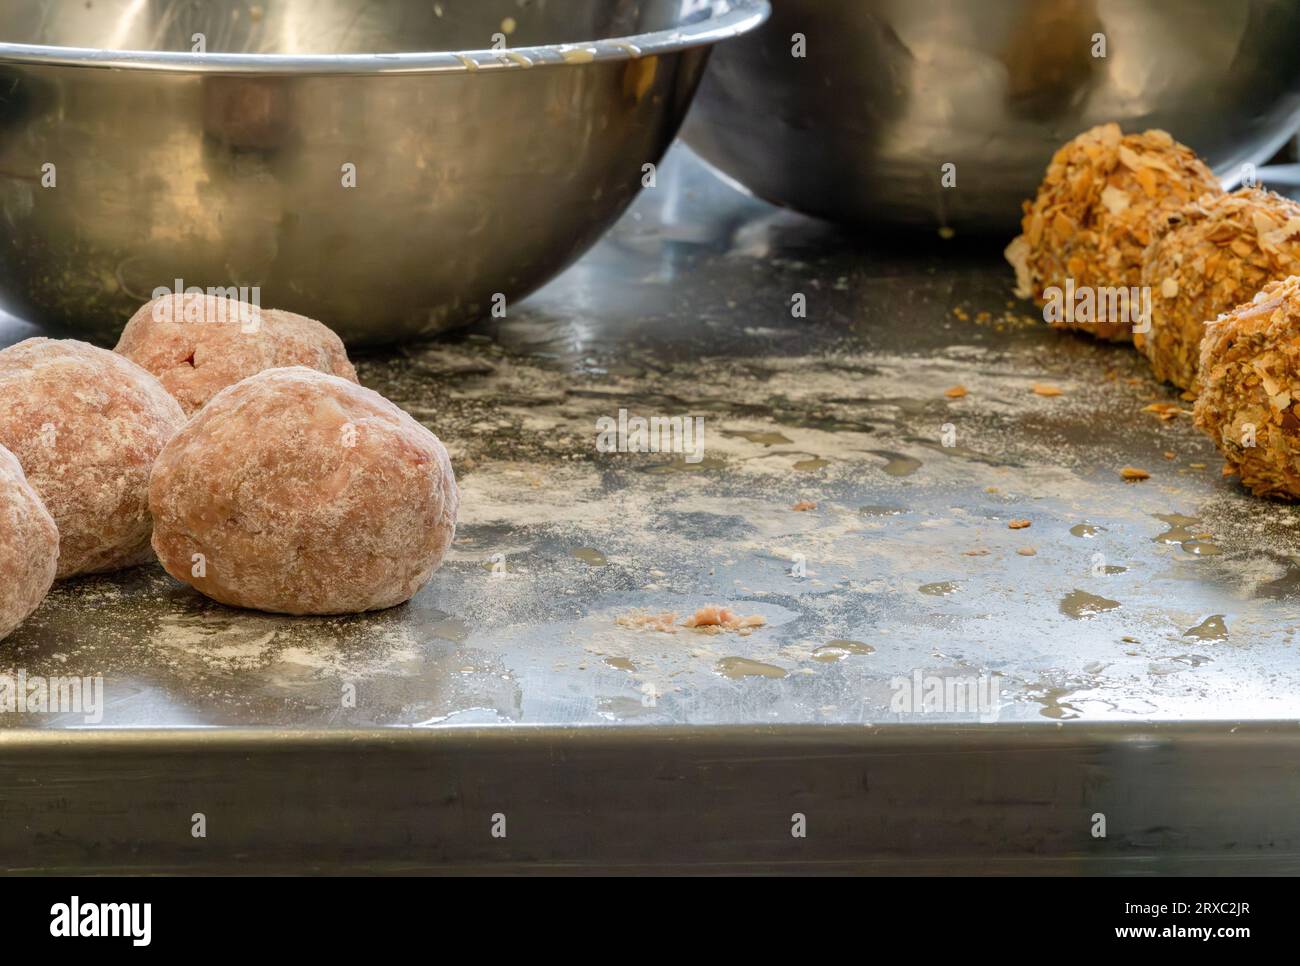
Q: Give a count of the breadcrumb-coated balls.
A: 3